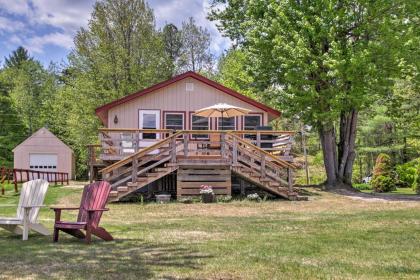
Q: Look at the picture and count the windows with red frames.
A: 4